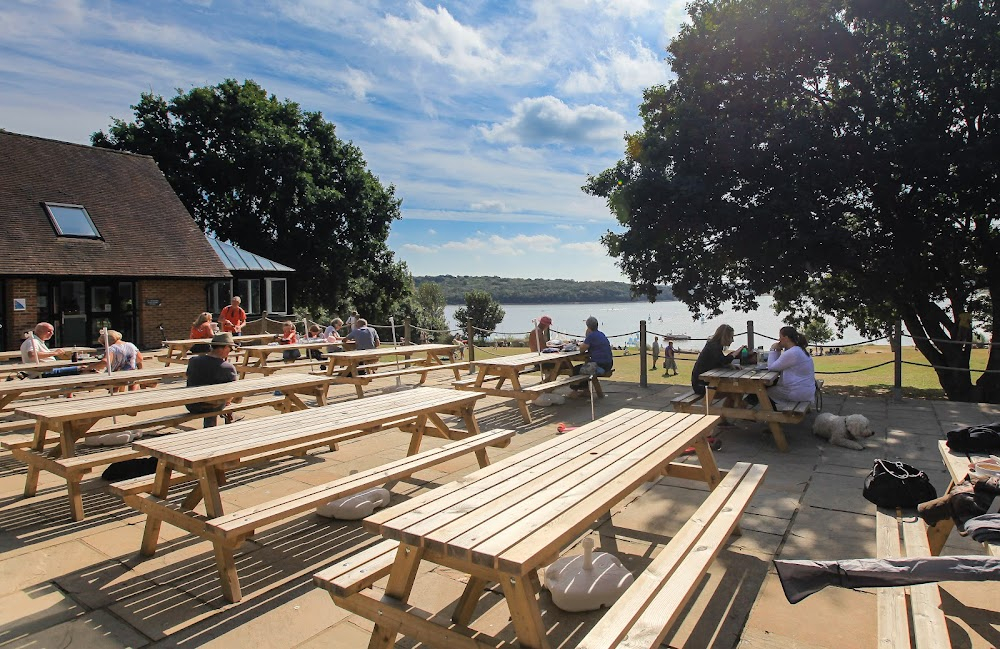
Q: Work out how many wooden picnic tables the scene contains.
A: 12